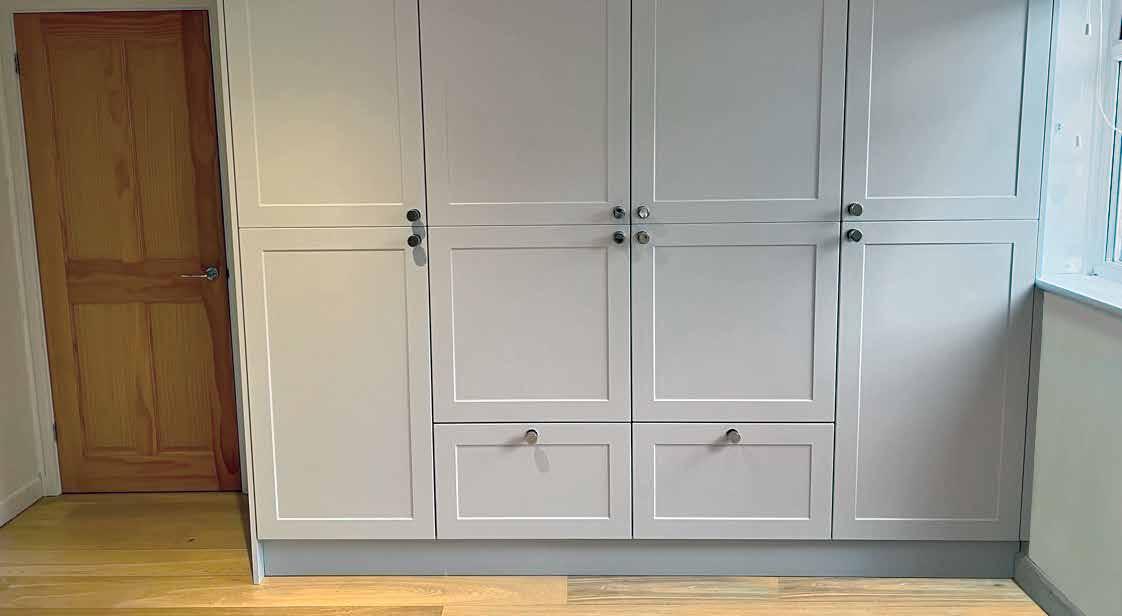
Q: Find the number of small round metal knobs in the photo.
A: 10